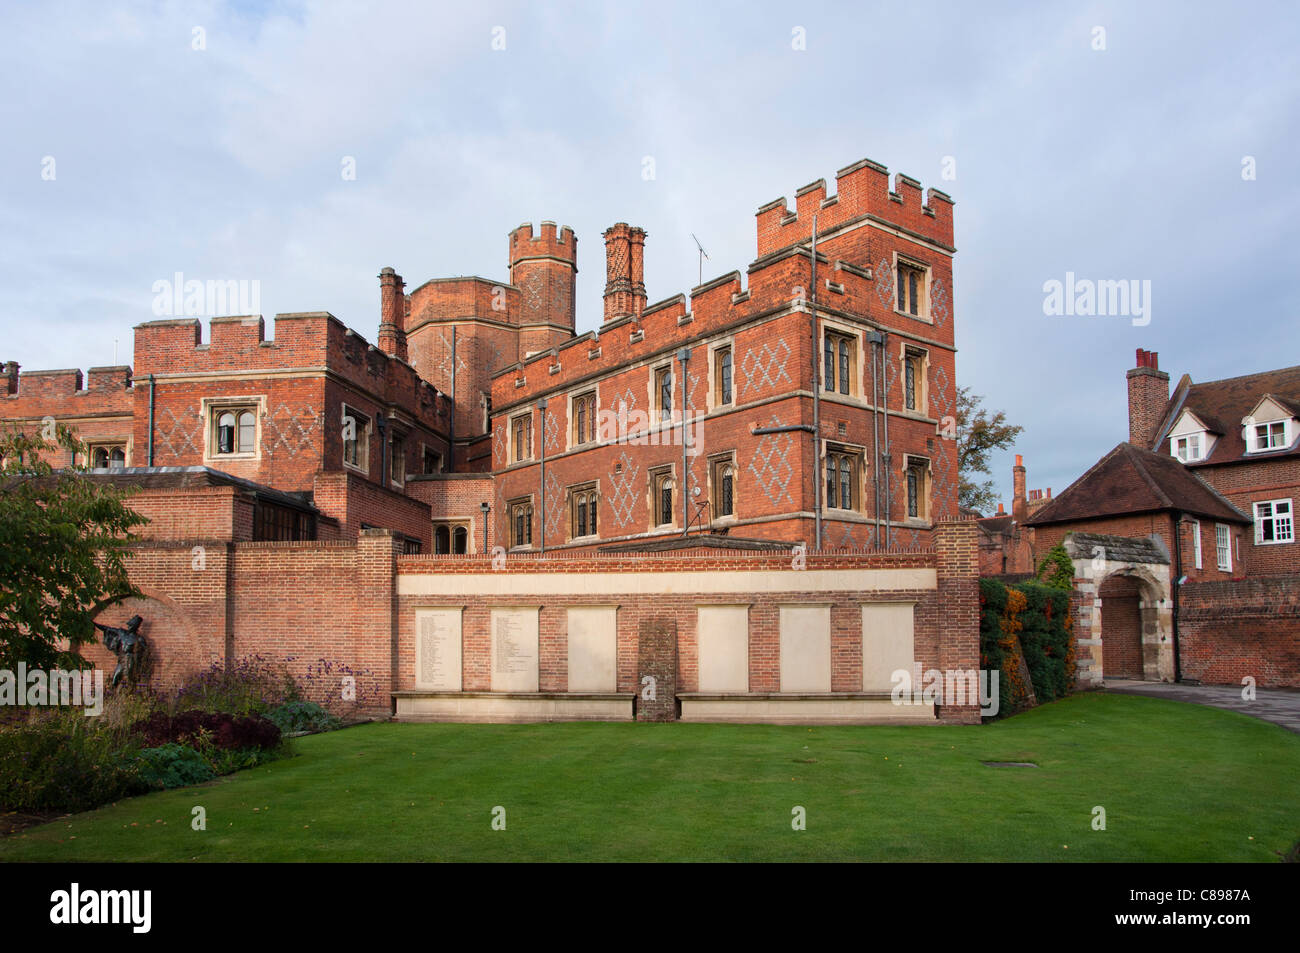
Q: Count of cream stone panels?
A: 6